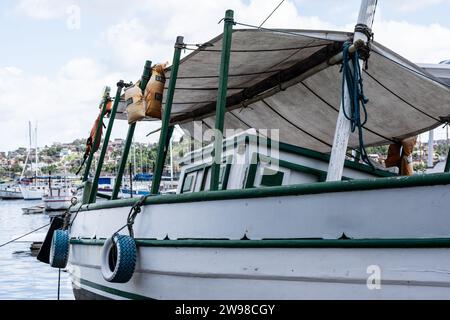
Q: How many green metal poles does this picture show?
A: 5